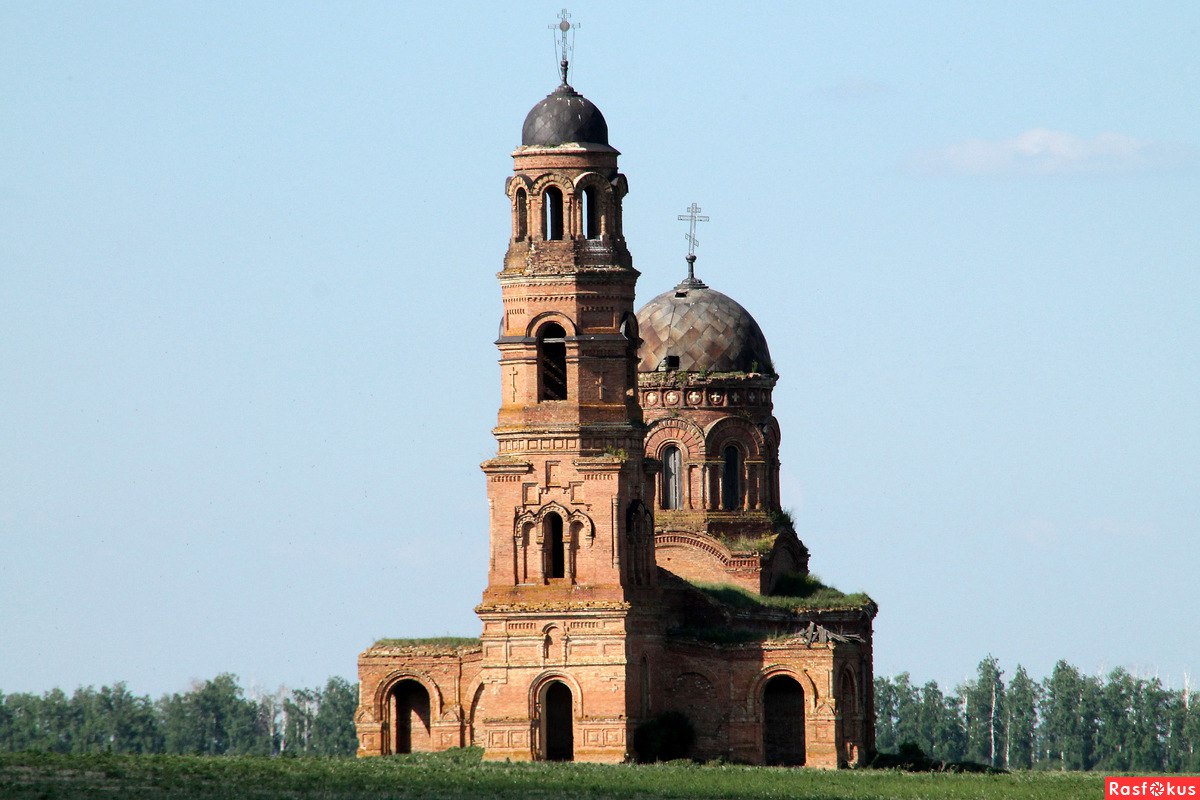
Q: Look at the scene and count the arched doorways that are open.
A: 3